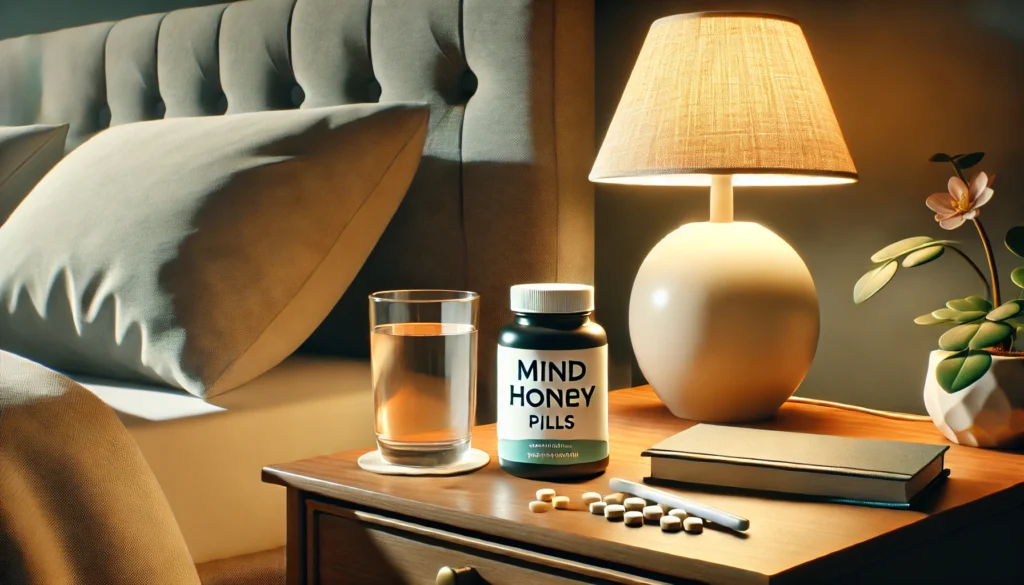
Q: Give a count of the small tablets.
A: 13